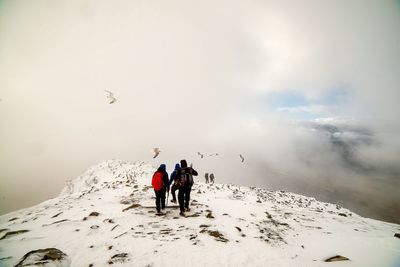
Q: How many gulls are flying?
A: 5